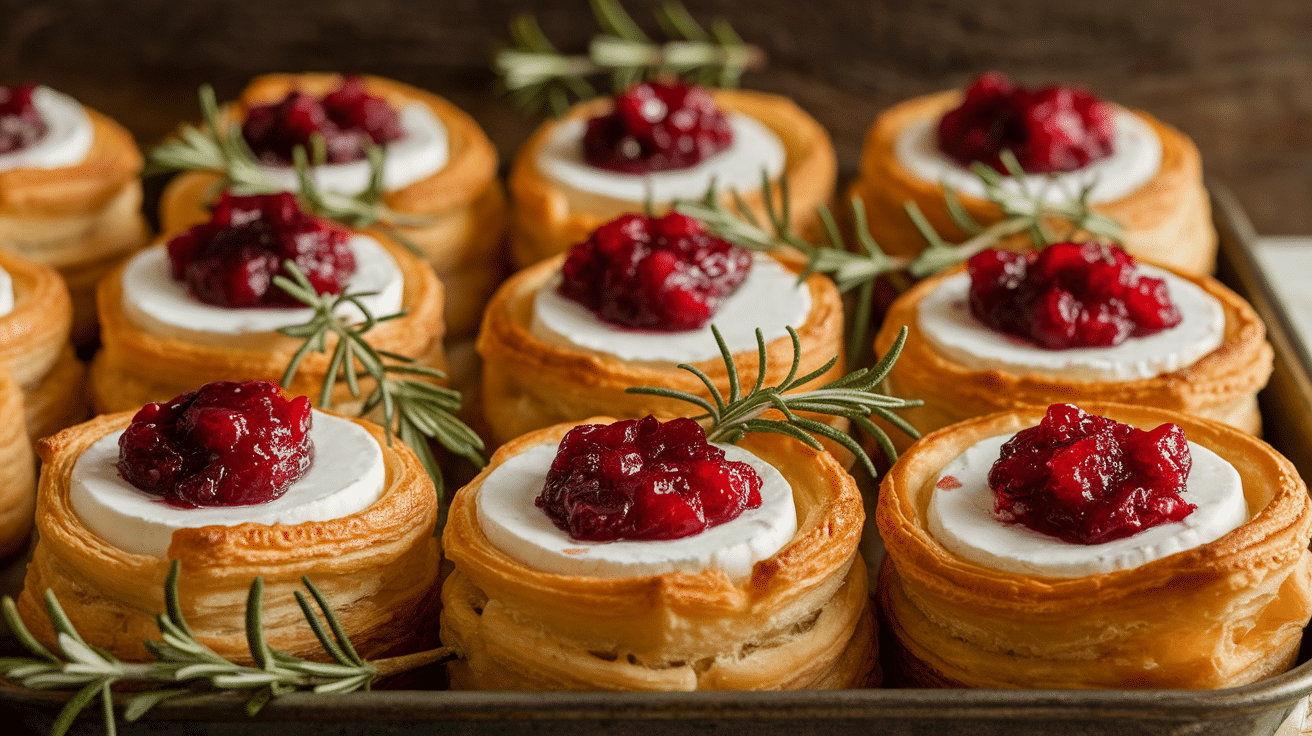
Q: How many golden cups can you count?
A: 12